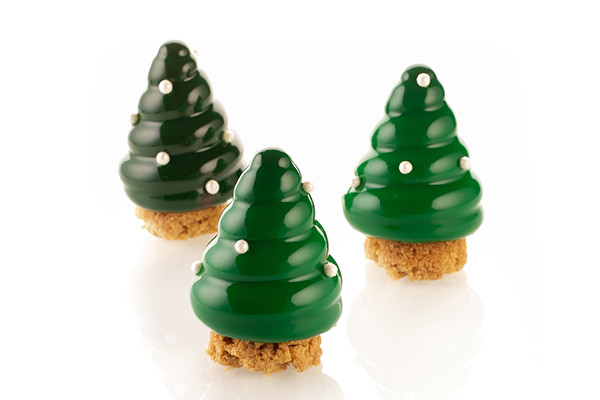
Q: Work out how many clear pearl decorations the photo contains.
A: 13